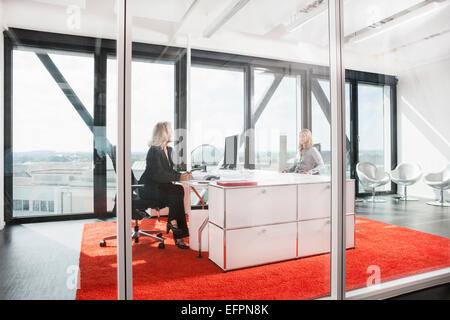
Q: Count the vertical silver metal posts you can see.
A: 2